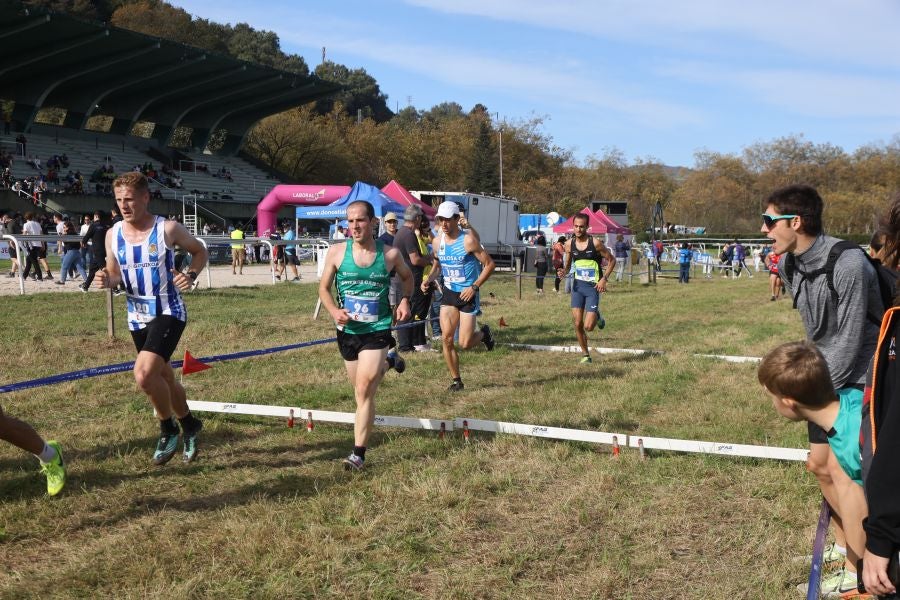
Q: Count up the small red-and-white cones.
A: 6